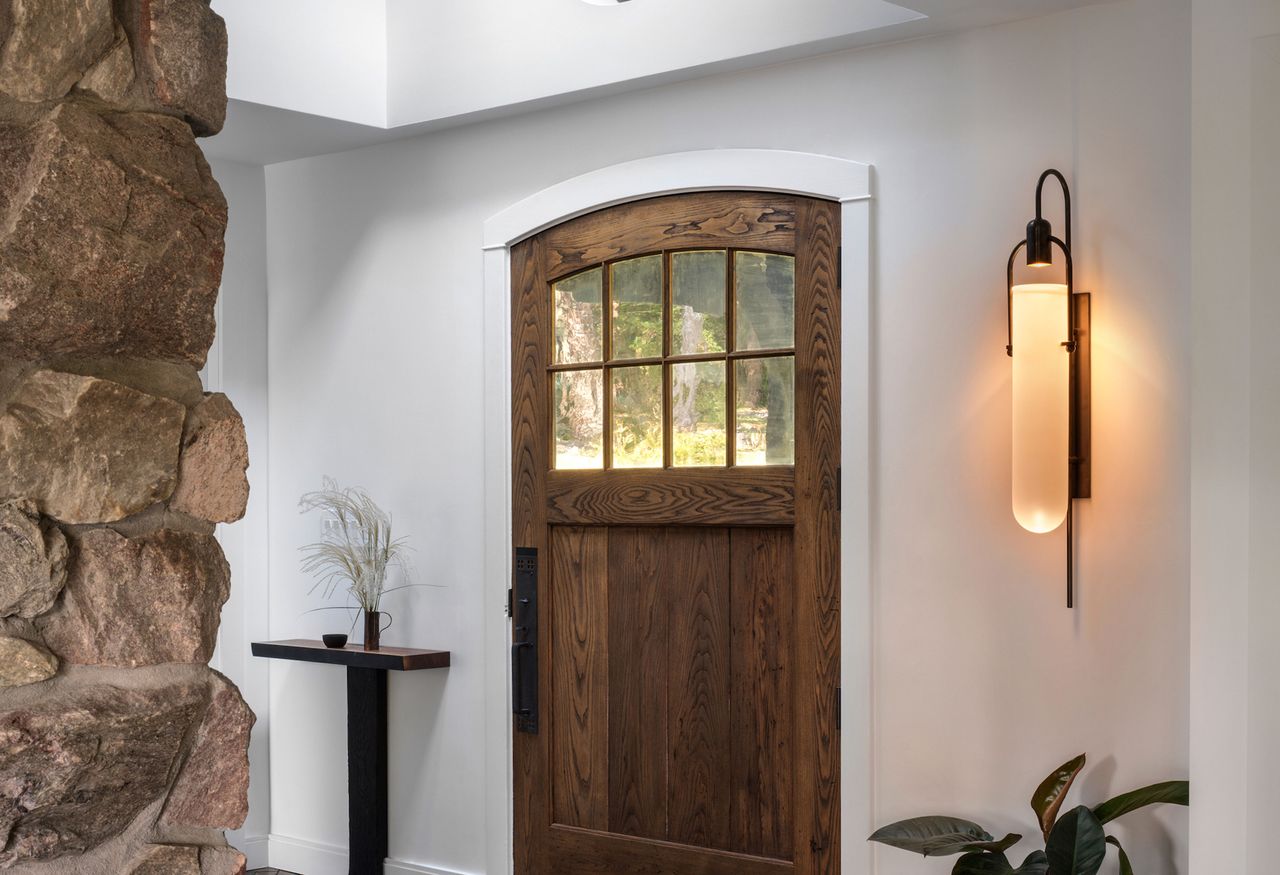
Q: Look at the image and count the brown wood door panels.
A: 4